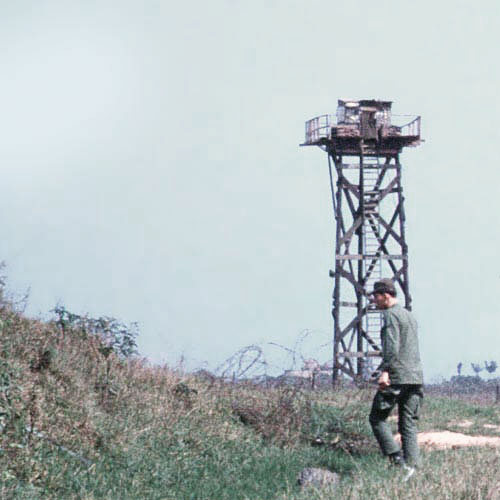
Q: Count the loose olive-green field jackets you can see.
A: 1